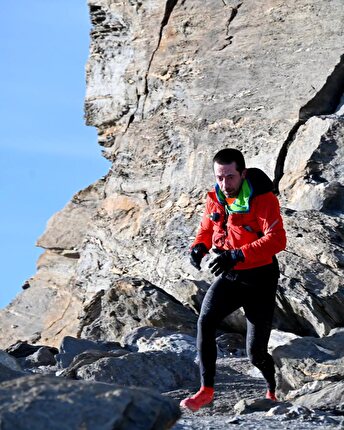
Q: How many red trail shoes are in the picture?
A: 2